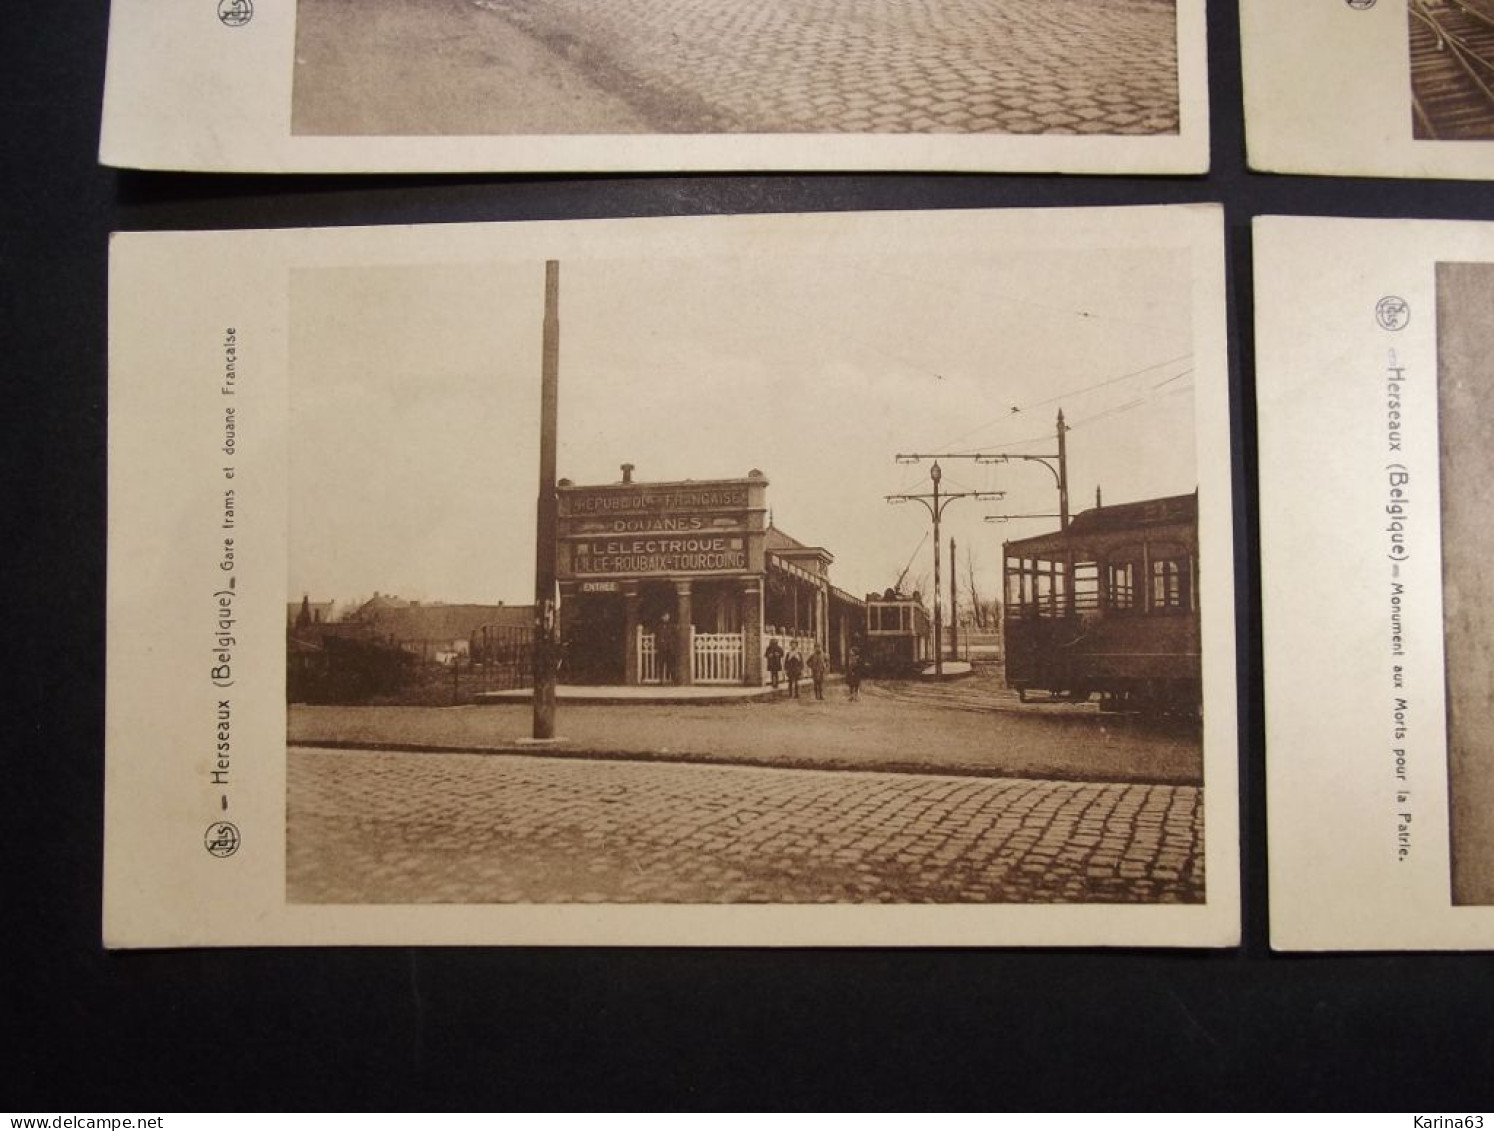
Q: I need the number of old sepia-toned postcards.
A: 4